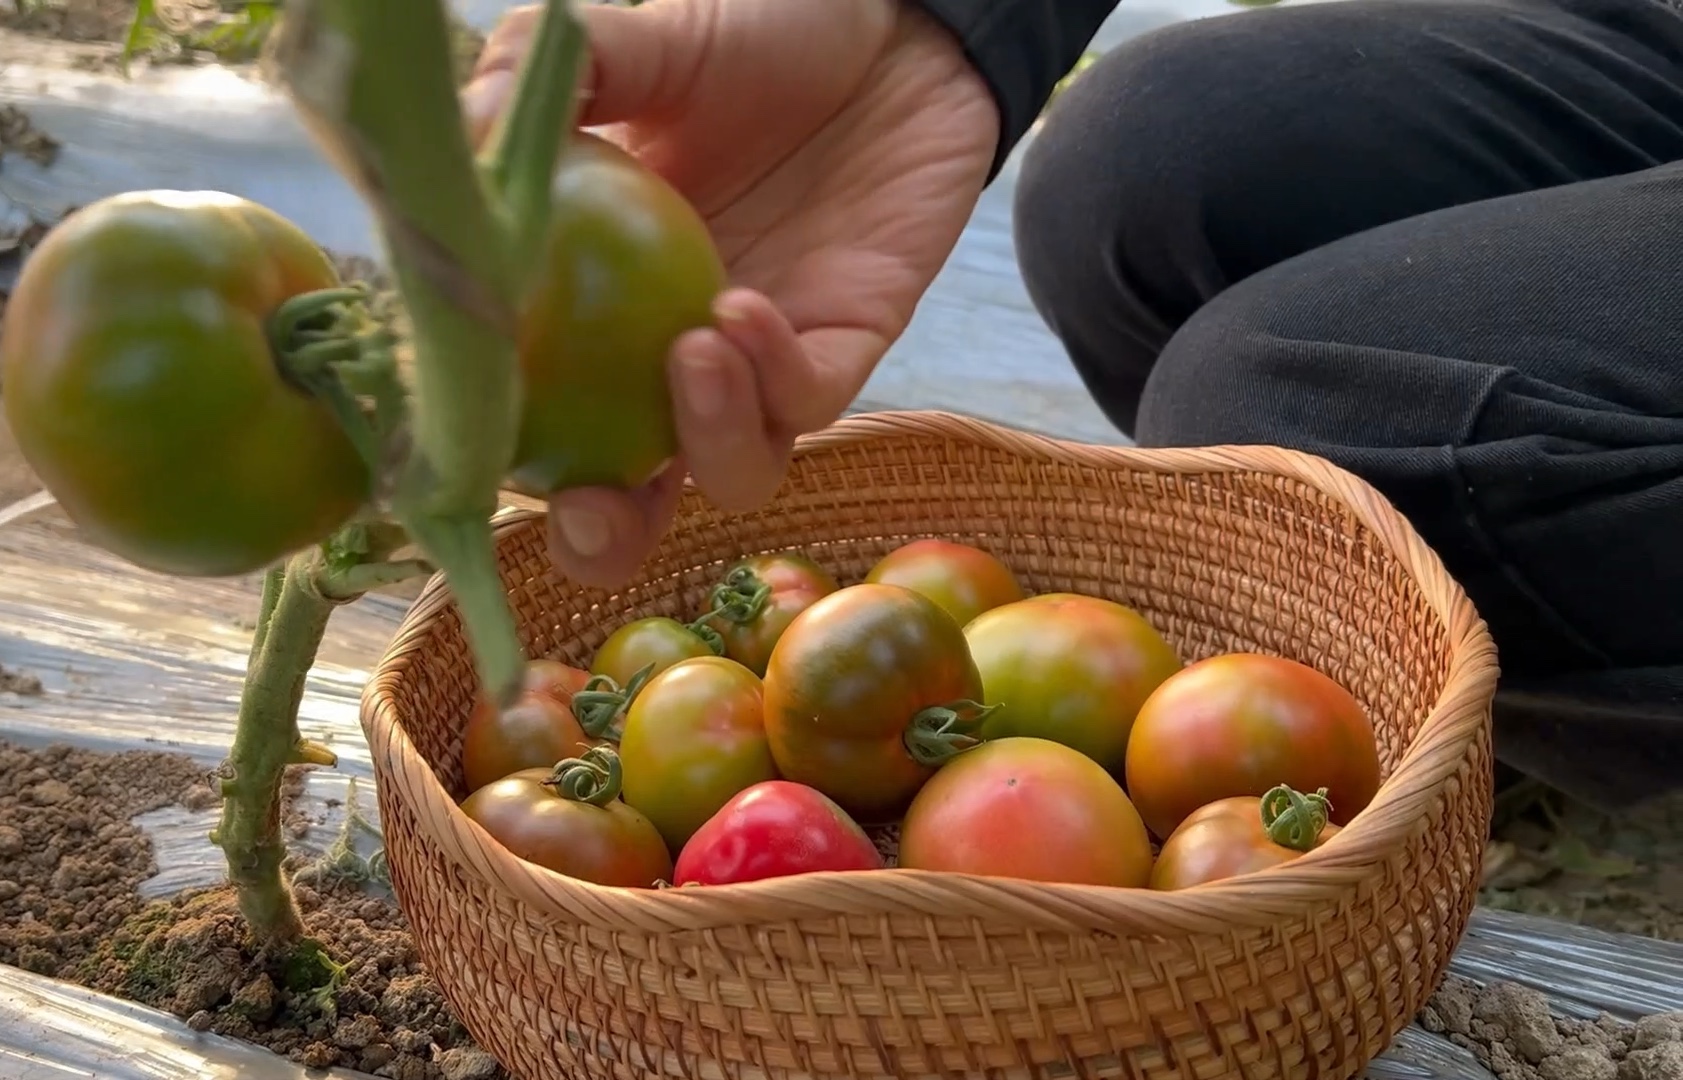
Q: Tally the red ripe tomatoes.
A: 1